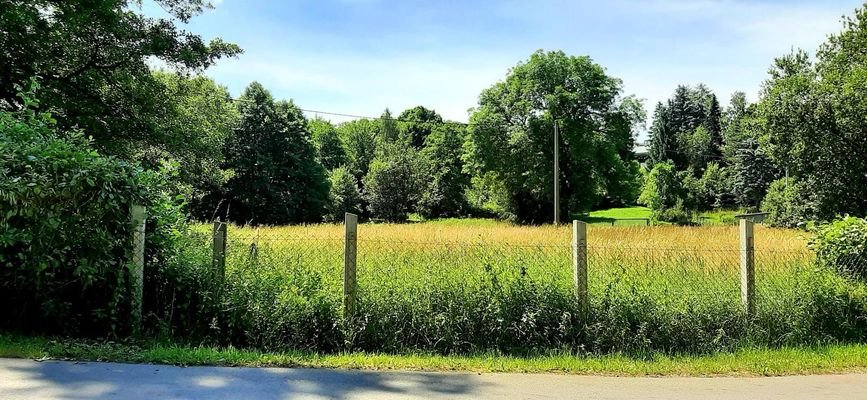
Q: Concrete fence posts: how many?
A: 5